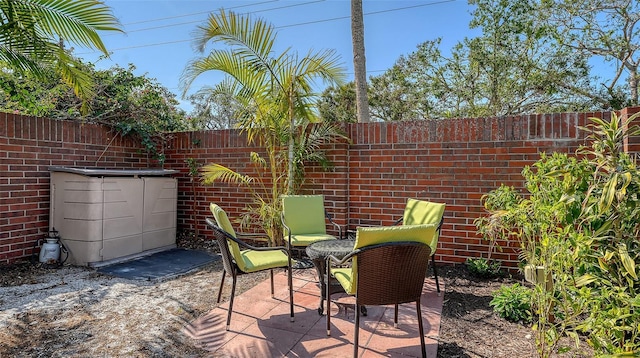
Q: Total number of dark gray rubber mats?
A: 1